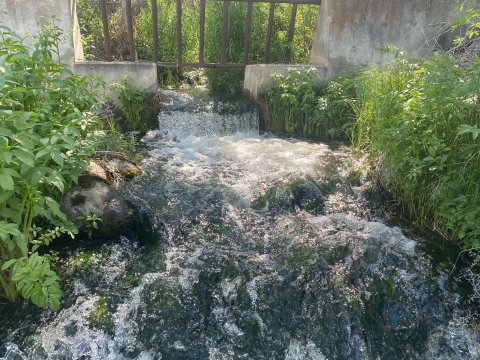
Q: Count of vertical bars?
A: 9